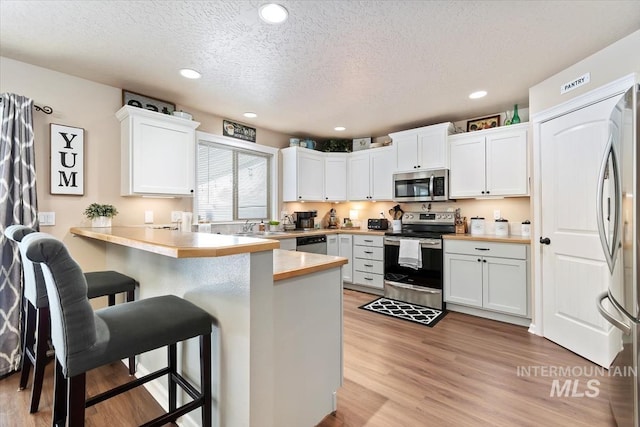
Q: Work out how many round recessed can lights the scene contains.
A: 5